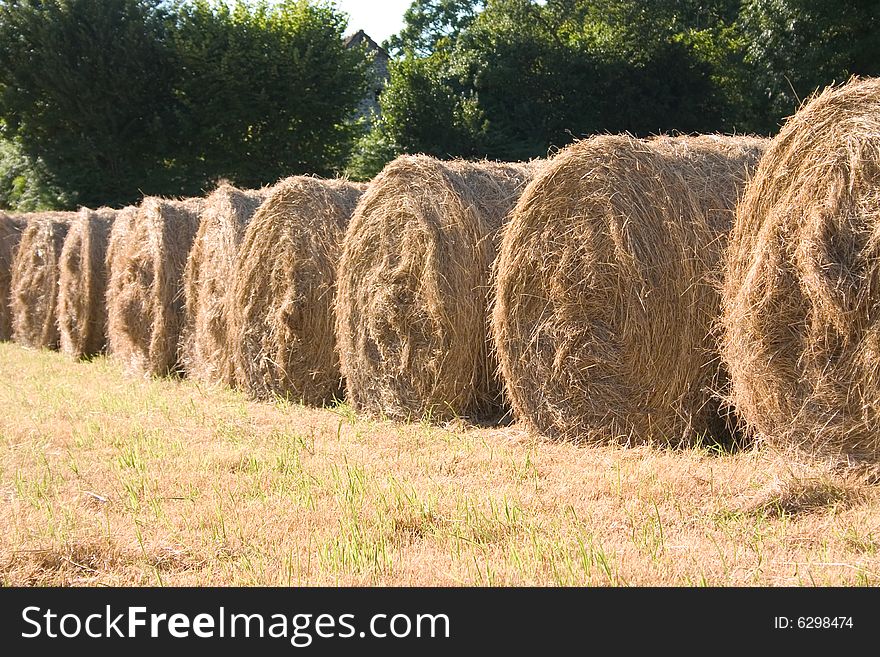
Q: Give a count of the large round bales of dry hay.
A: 9